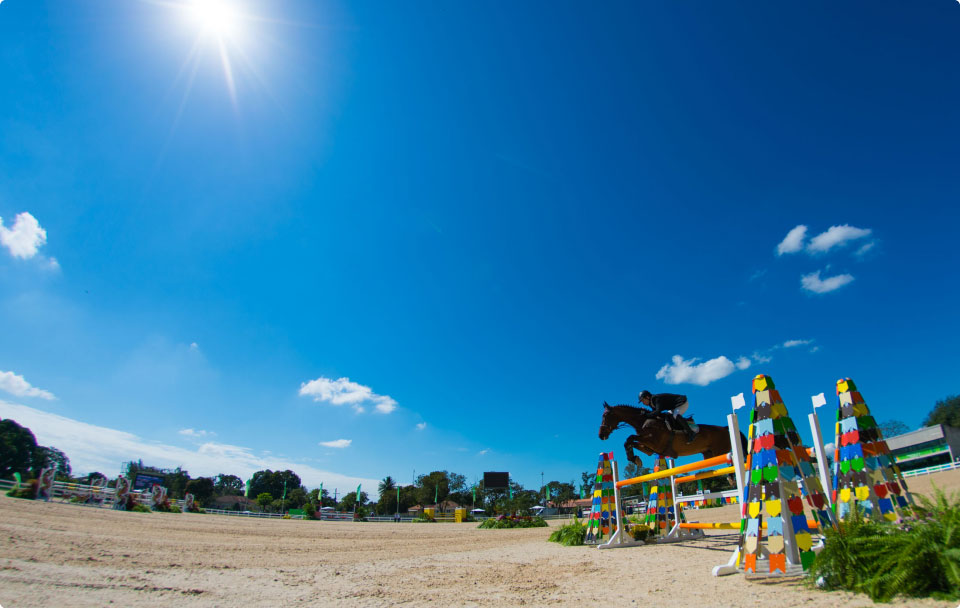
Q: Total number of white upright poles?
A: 4